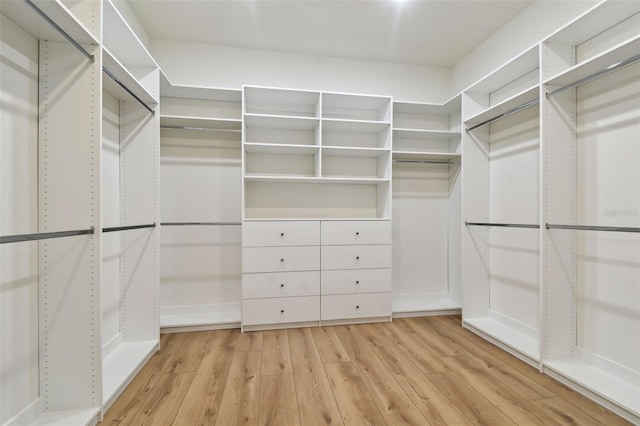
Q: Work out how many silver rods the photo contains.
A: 11